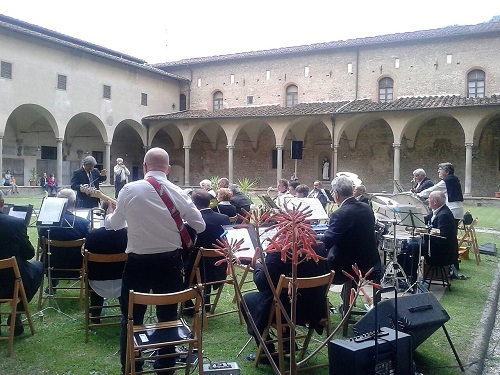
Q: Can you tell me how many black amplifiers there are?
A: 2